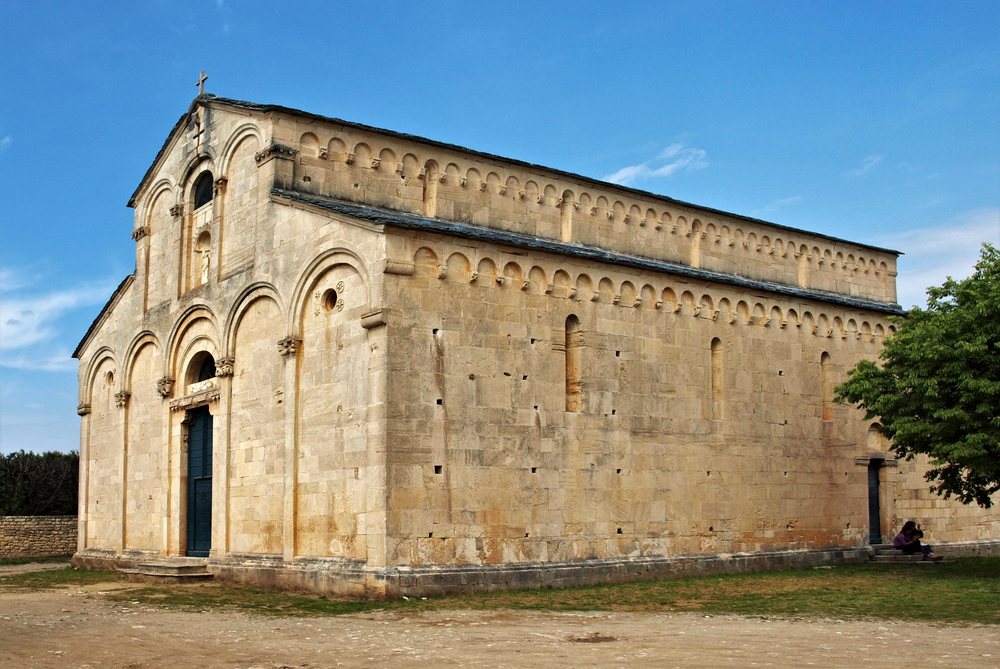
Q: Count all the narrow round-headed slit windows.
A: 7